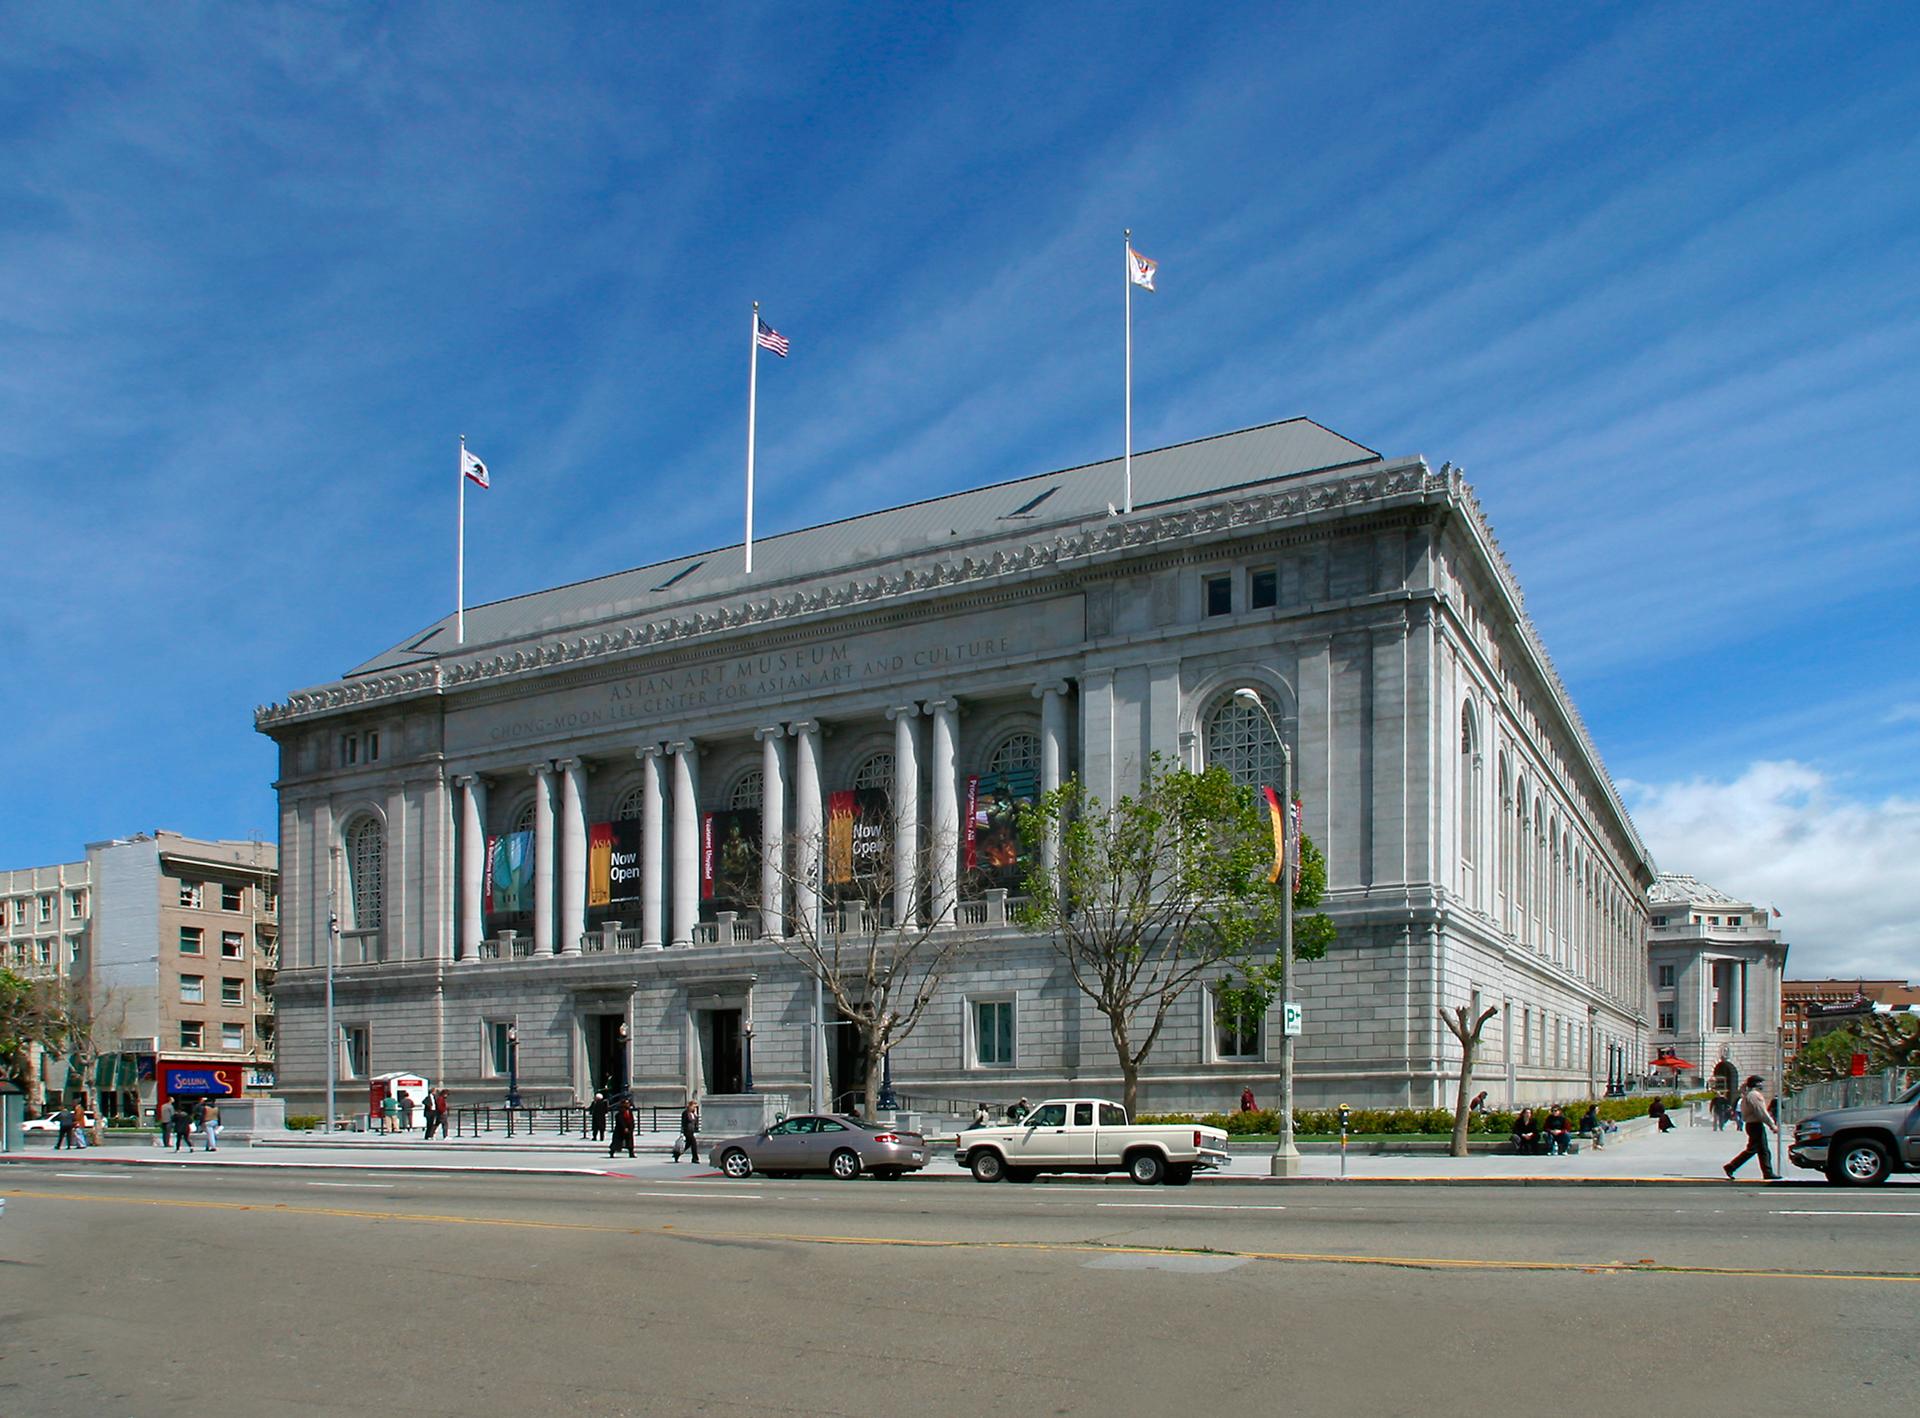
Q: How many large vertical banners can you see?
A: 5